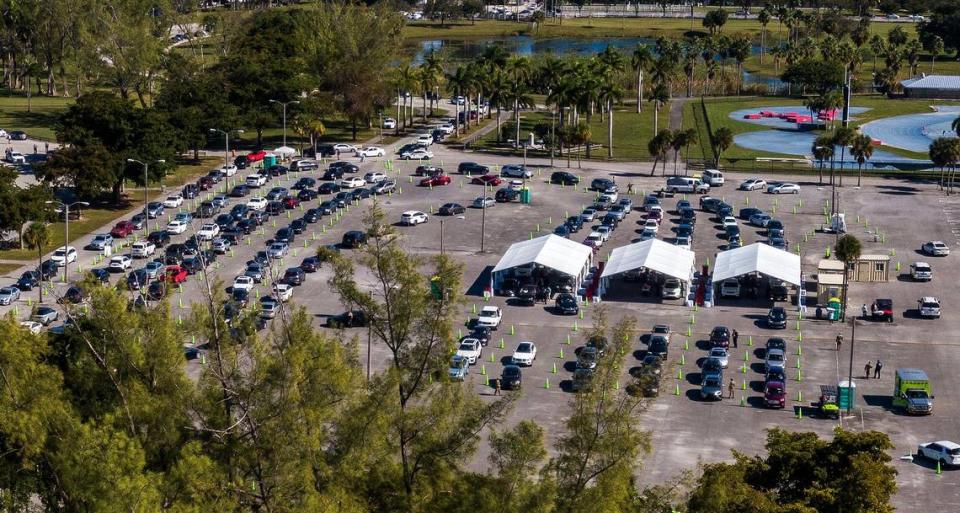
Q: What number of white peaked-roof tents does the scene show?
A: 3